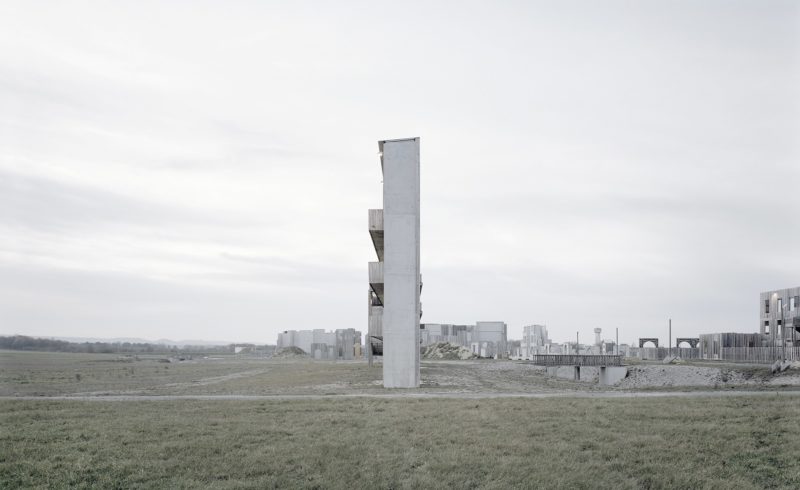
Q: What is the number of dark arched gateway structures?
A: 2